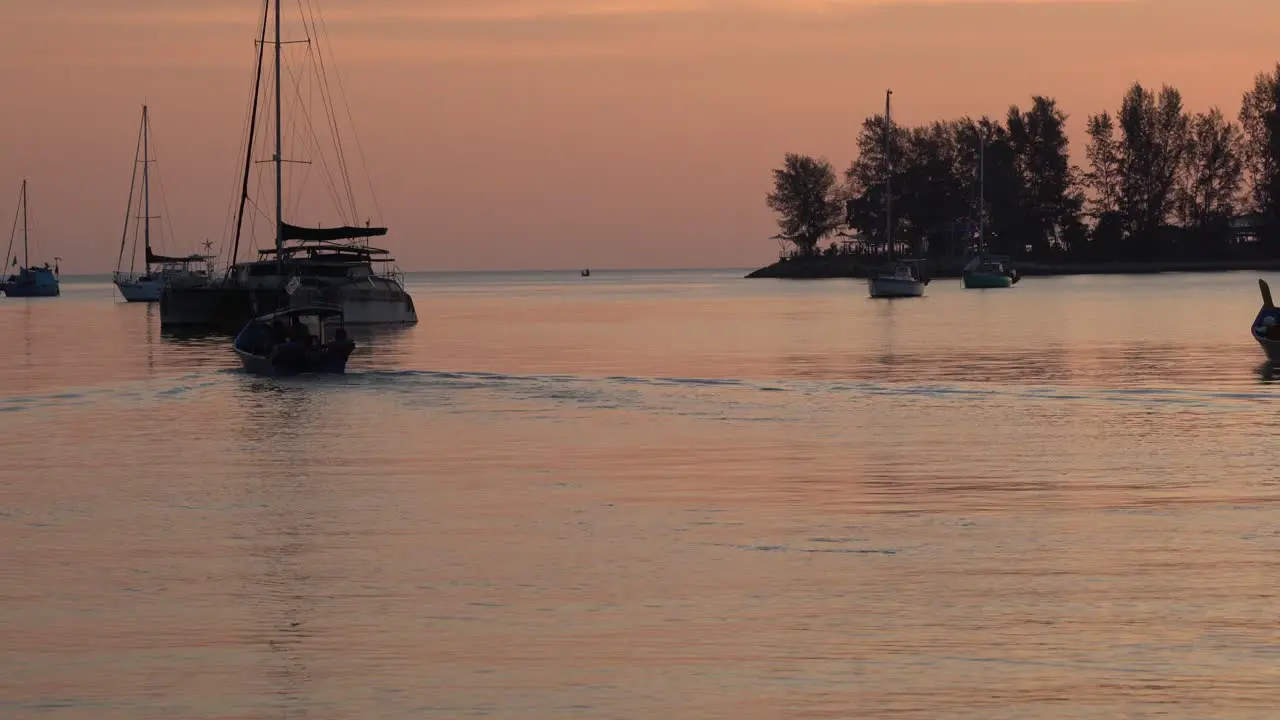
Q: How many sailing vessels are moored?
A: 5